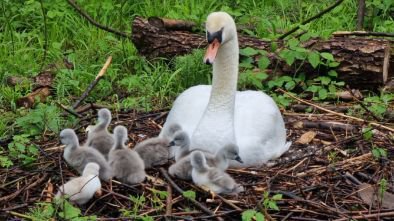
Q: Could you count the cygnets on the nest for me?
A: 8